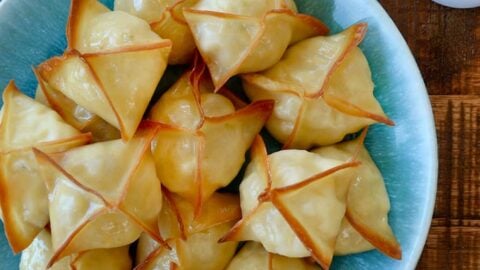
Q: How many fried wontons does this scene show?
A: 13